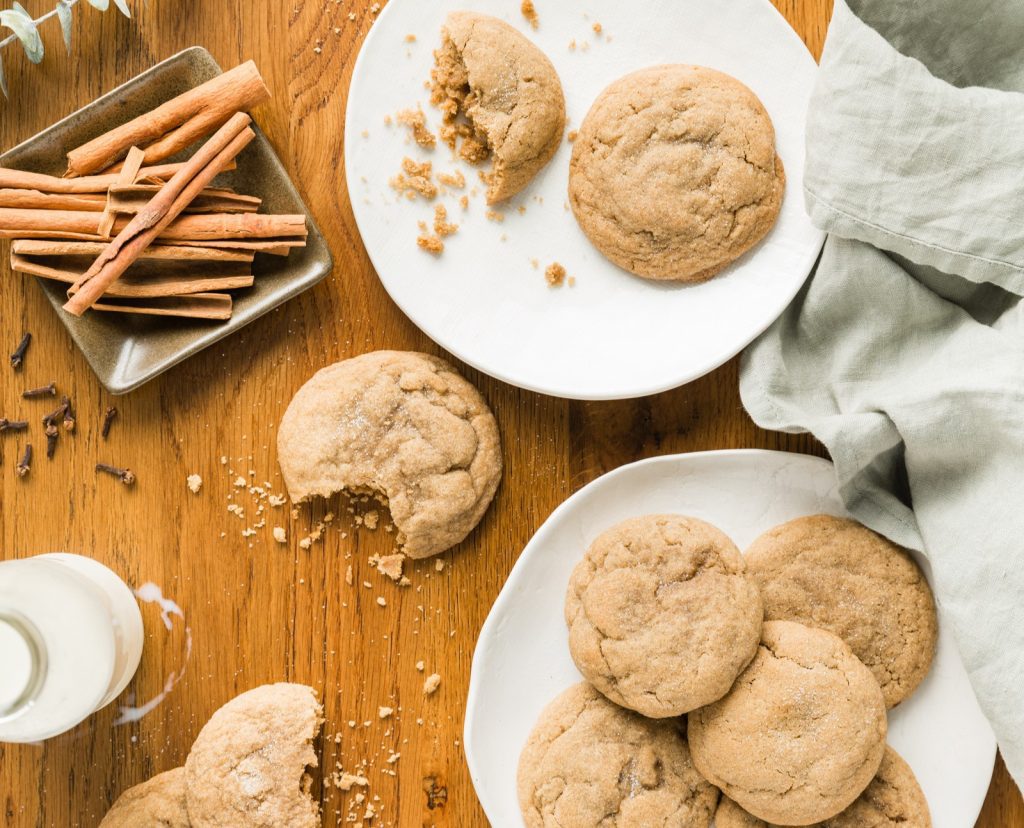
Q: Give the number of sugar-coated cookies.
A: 10